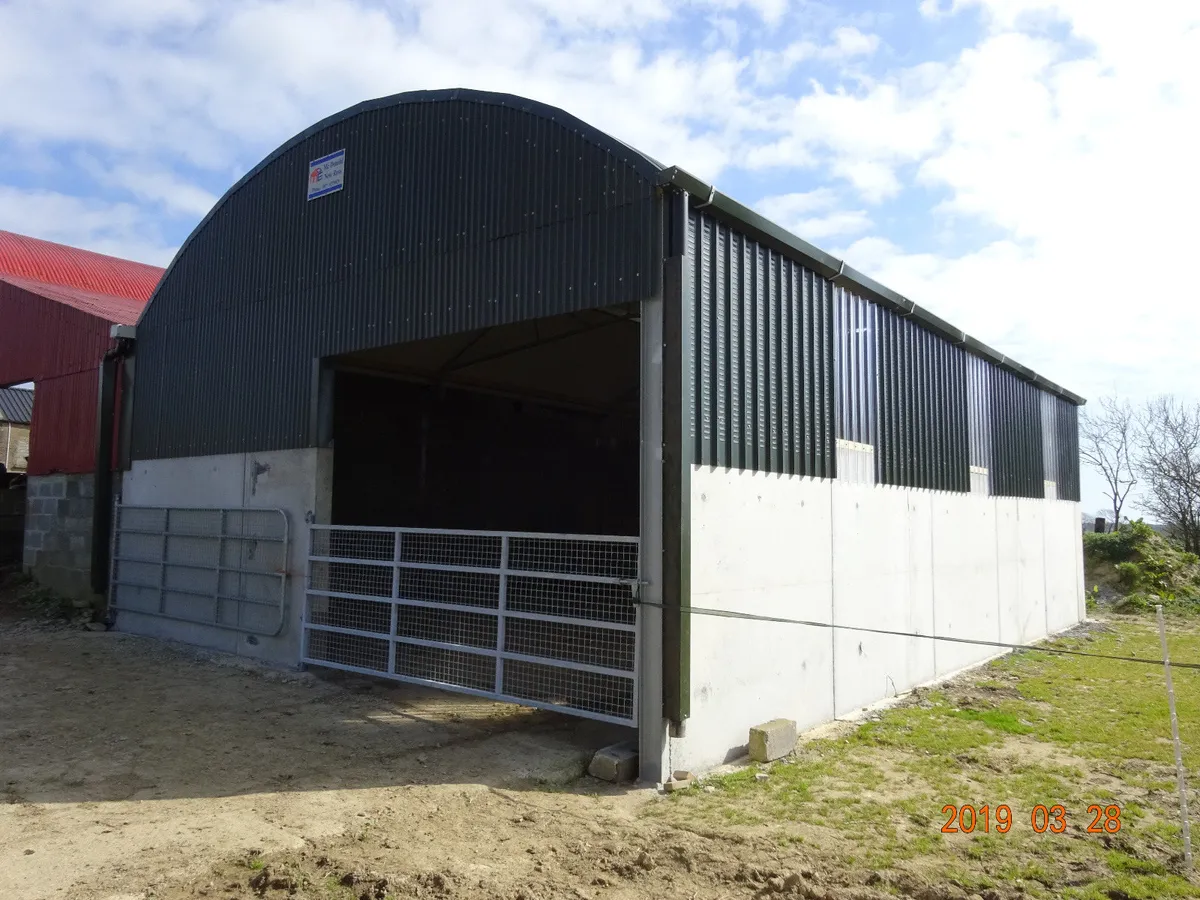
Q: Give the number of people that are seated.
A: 0